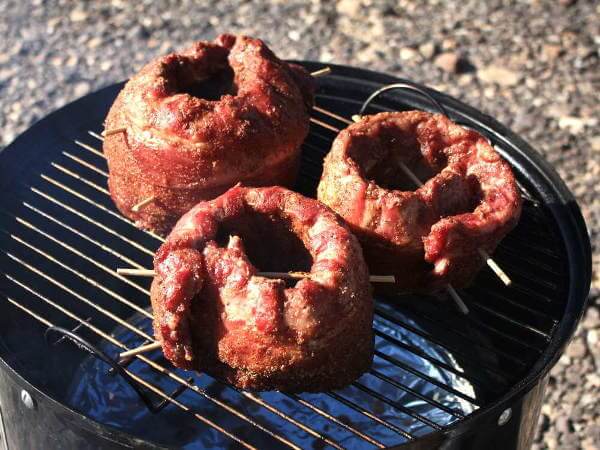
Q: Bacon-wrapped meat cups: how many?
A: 3